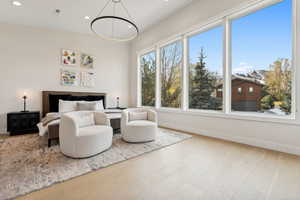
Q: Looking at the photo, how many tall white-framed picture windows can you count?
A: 4